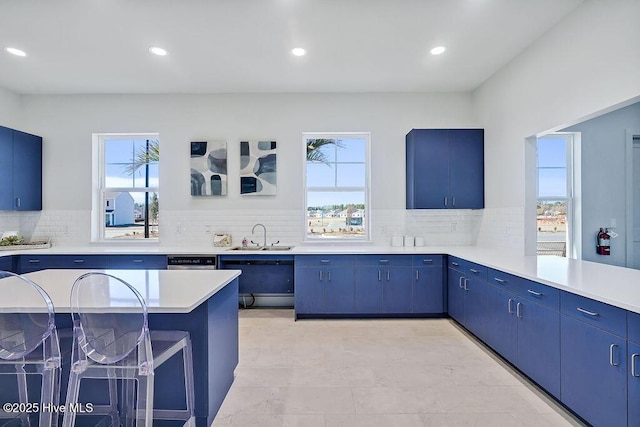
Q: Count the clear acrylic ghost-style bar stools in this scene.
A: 2